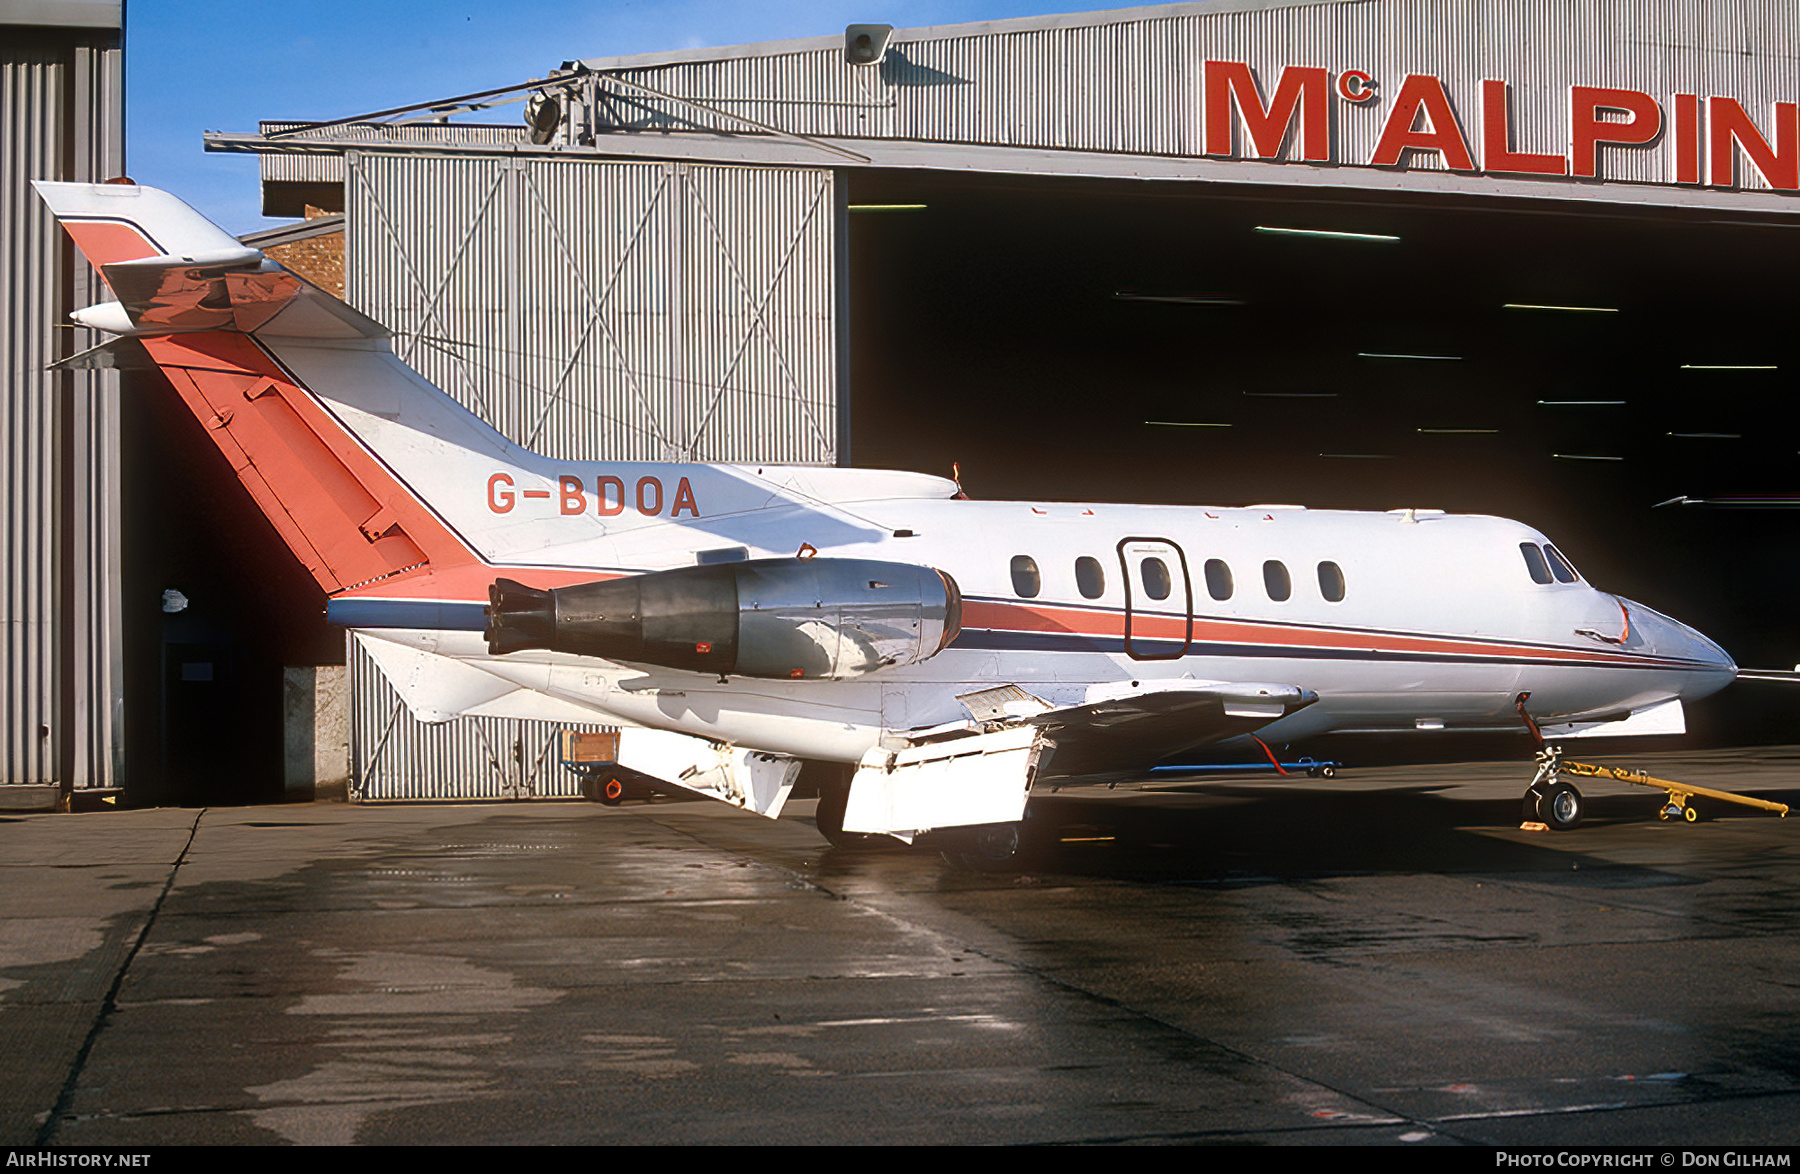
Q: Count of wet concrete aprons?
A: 1